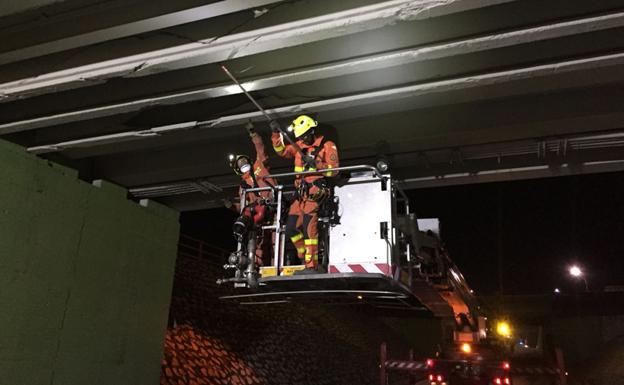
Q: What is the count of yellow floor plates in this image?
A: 2